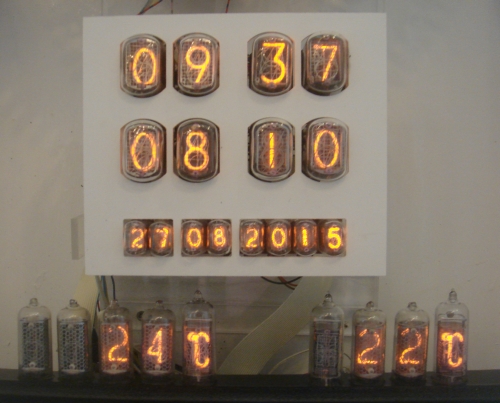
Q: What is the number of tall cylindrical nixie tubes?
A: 9